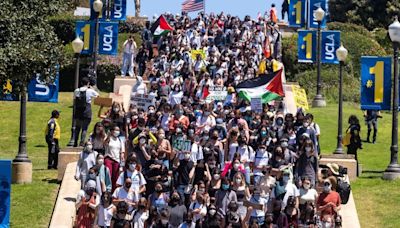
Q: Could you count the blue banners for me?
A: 12